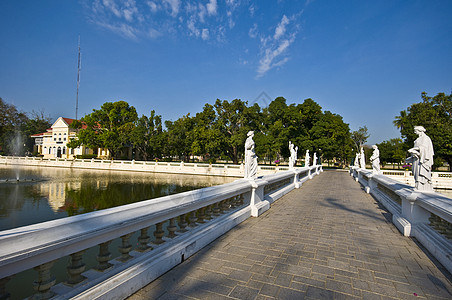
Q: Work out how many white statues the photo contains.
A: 8